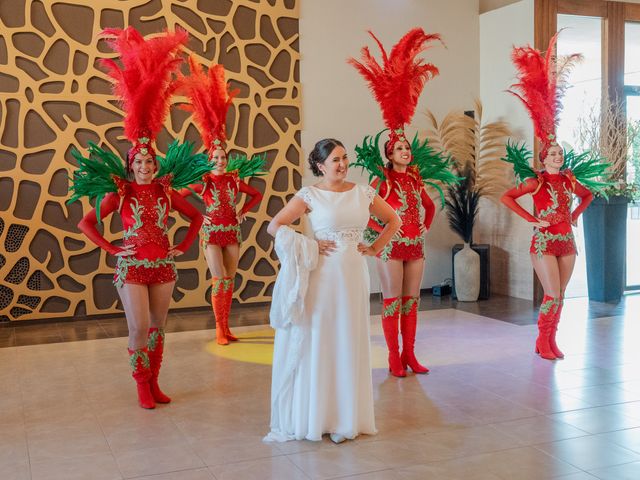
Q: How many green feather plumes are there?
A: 8